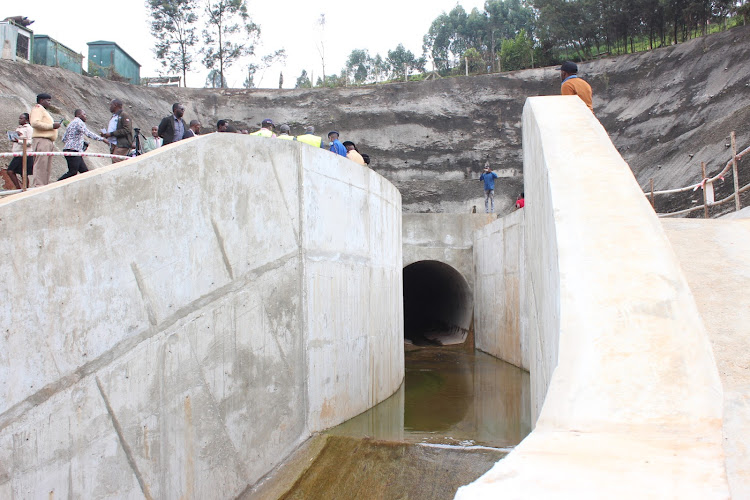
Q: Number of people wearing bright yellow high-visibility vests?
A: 3